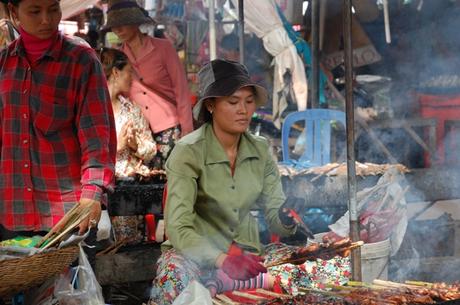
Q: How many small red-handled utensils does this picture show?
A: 1